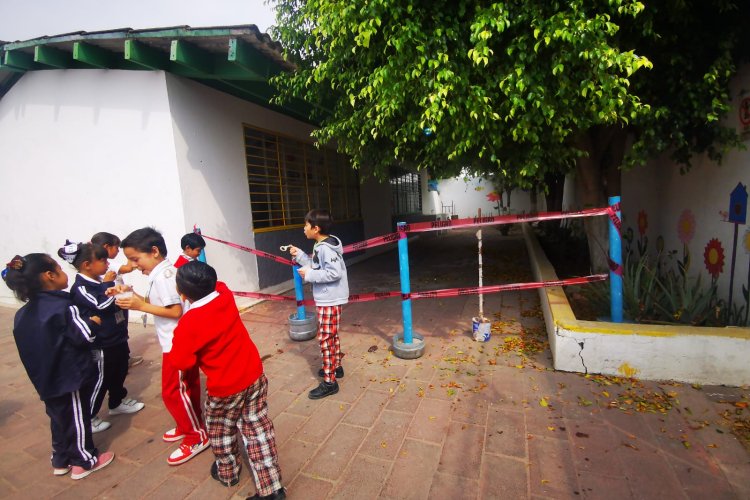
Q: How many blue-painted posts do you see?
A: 4